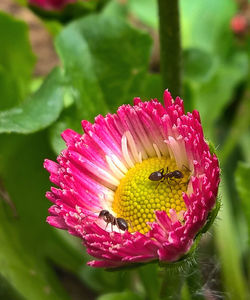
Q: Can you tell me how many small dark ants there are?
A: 2